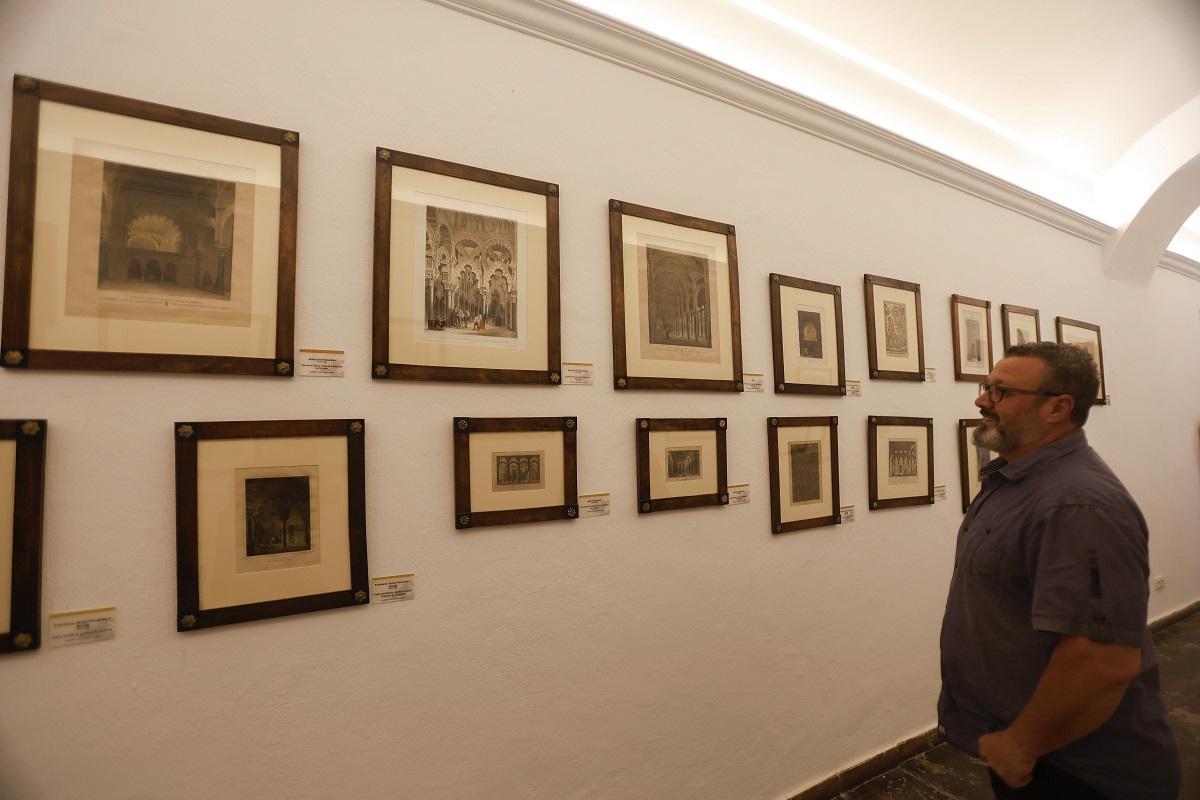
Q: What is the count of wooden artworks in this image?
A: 15